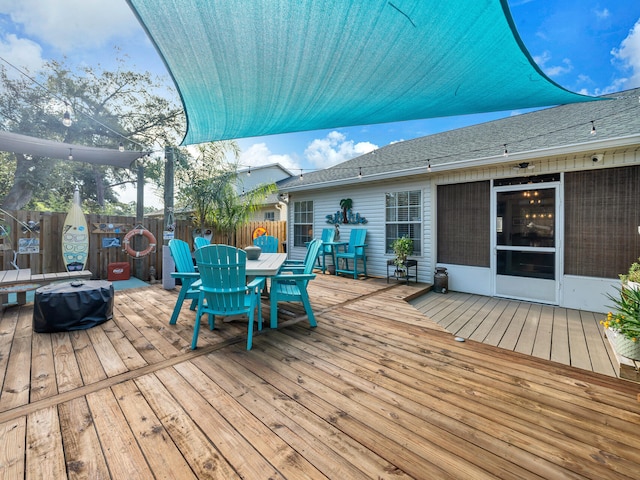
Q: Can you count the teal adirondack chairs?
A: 8